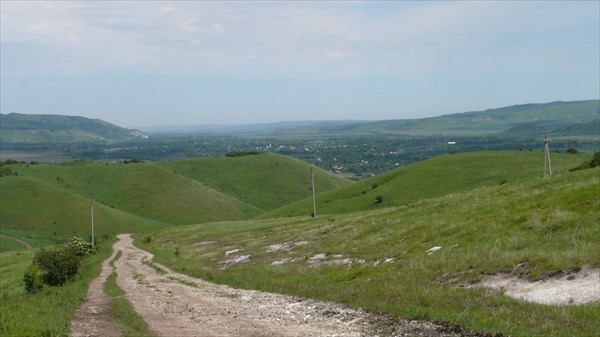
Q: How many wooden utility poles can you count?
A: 3